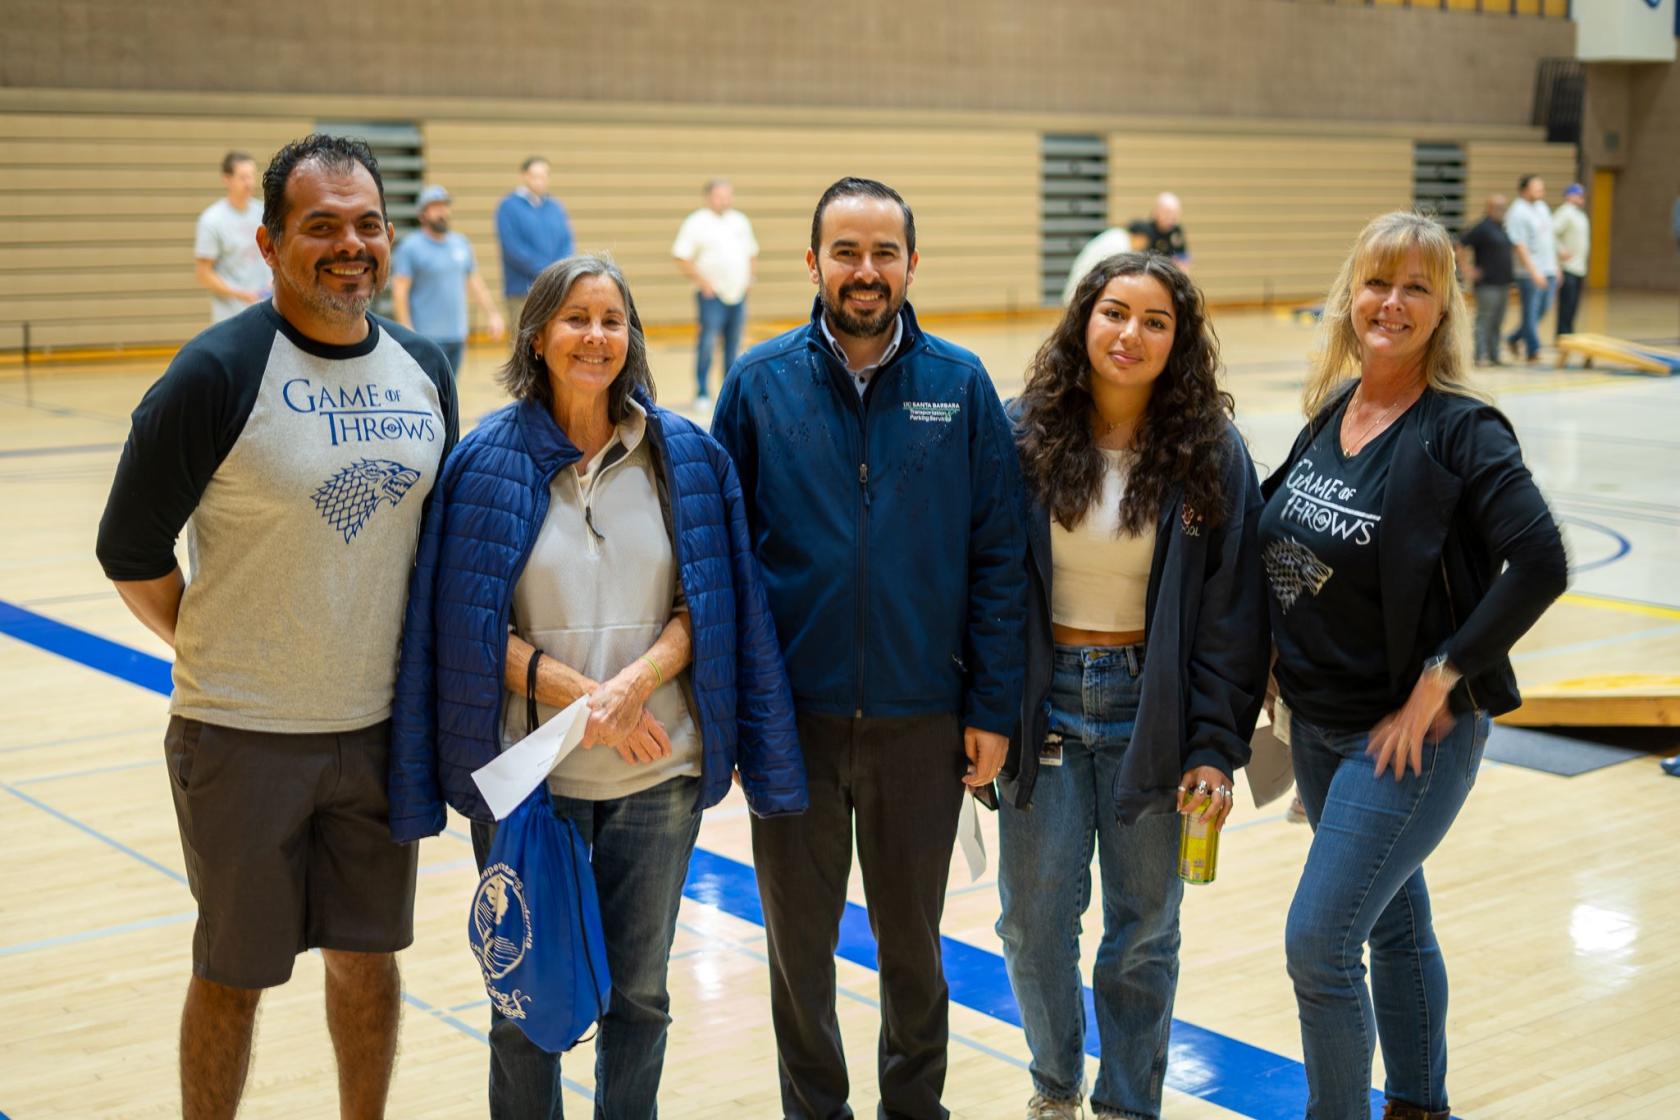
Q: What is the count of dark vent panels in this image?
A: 3